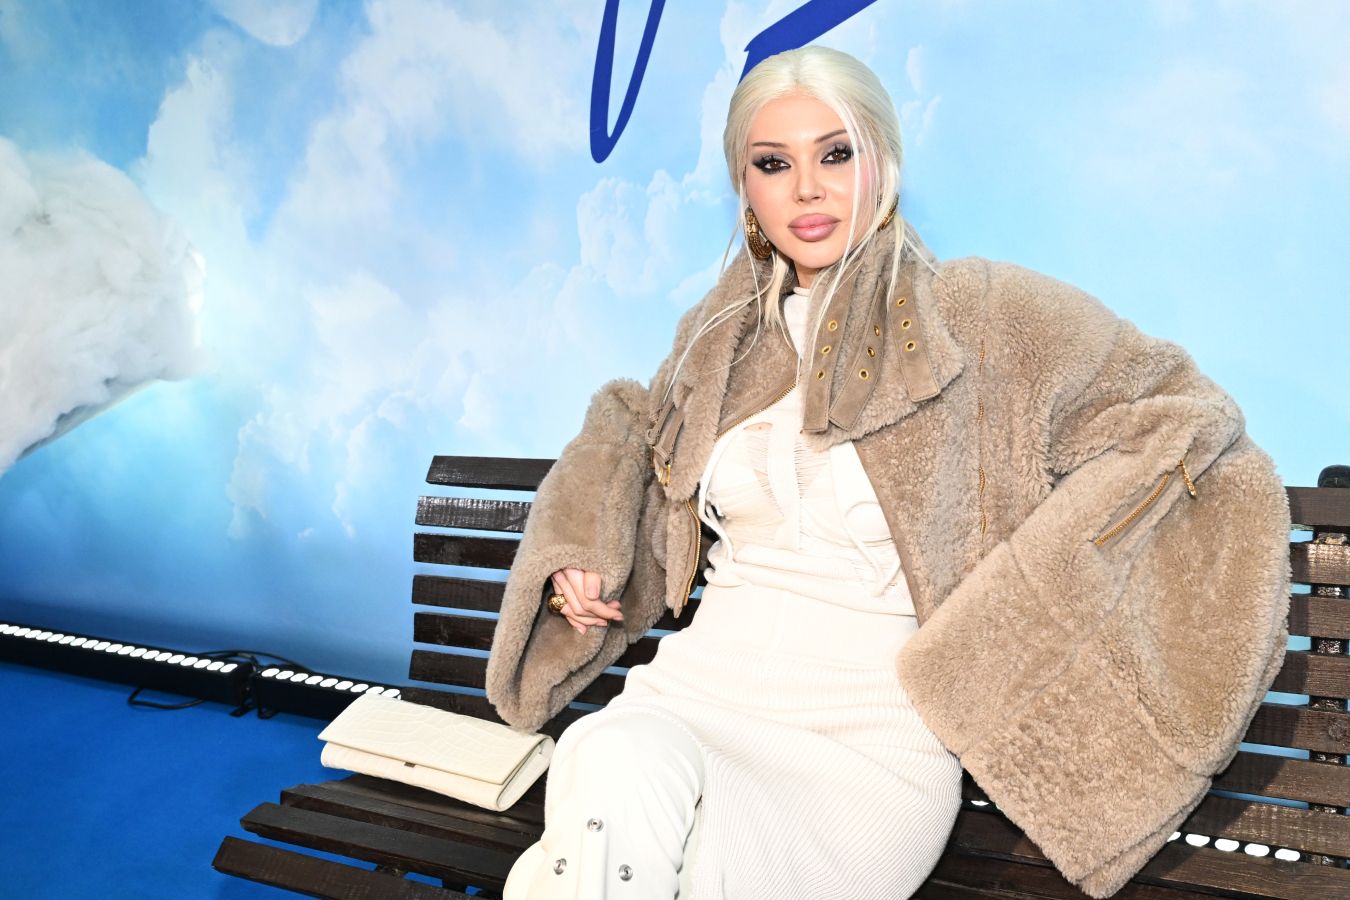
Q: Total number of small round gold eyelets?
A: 9